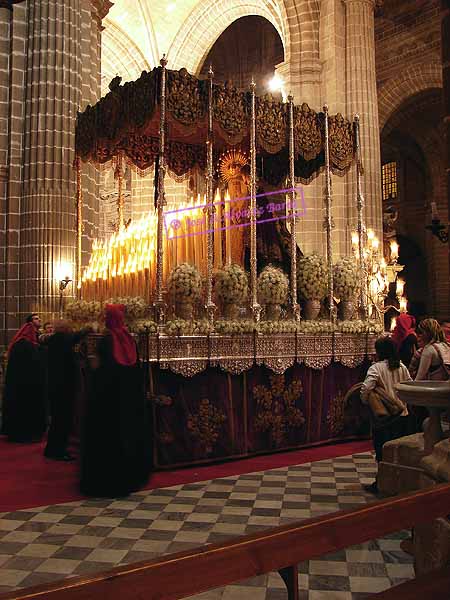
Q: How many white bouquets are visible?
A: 5